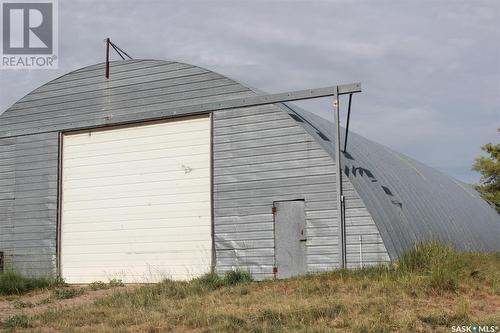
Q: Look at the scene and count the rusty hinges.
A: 2